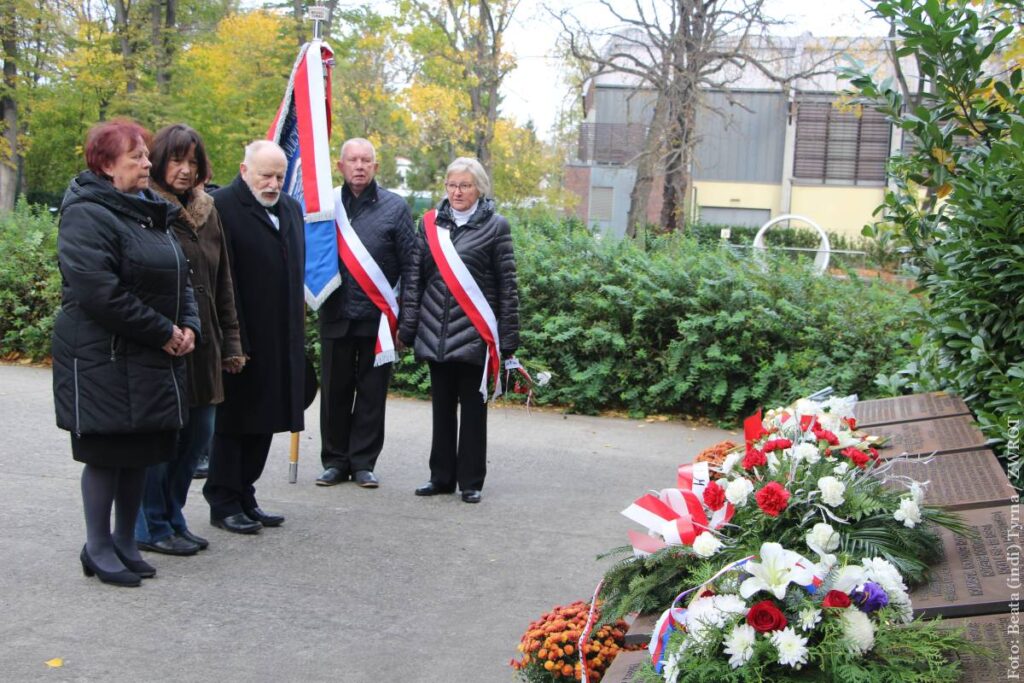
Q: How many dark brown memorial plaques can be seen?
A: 5